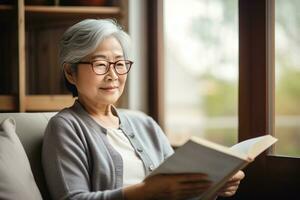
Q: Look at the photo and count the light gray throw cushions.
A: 1